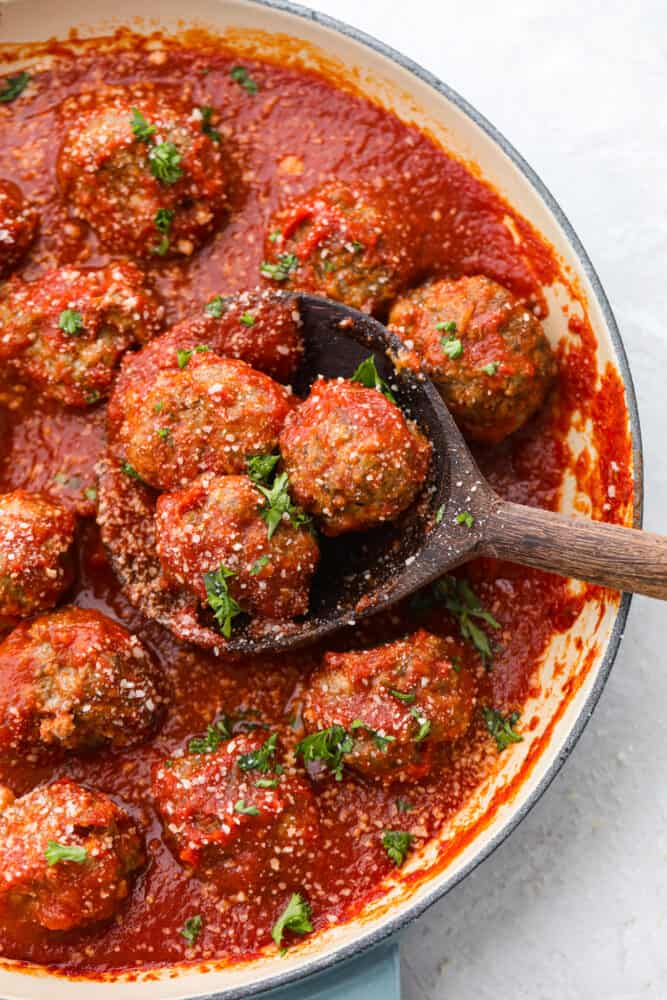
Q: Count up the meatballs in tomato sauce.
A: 13